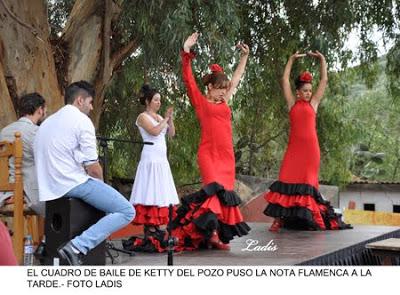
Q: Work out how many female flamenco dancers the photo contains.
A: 3